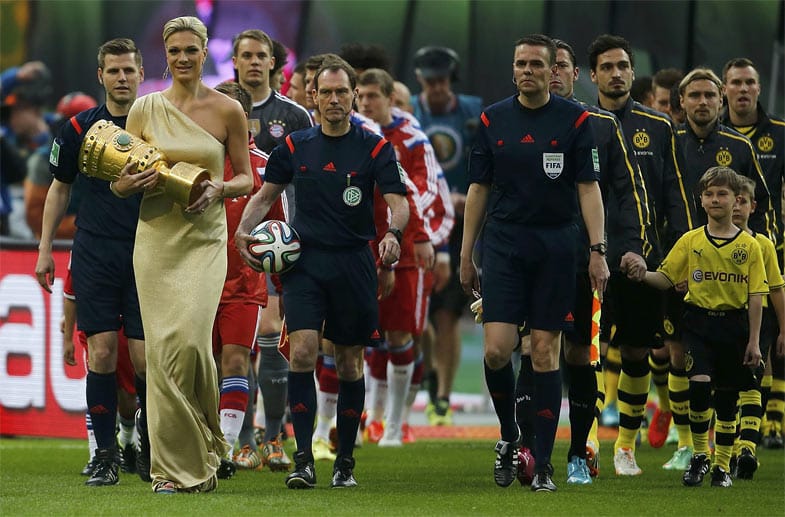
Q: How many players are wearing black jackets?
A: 4